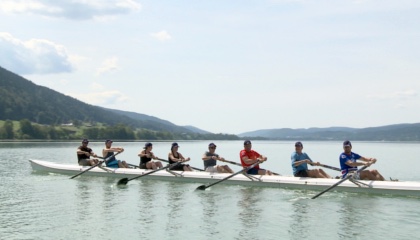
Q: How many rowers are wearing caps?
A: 8